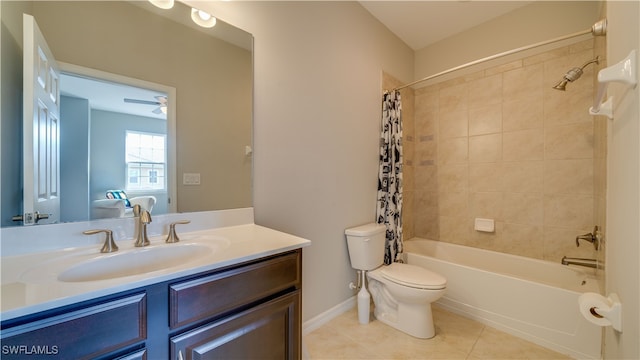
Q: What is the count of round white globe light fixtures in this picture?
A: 2